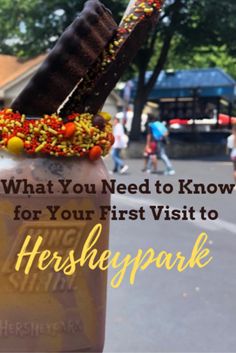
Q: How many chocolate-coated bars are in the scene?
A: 2